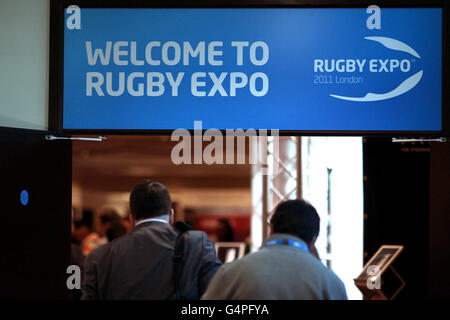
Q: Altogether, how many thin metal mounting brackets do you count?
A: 2